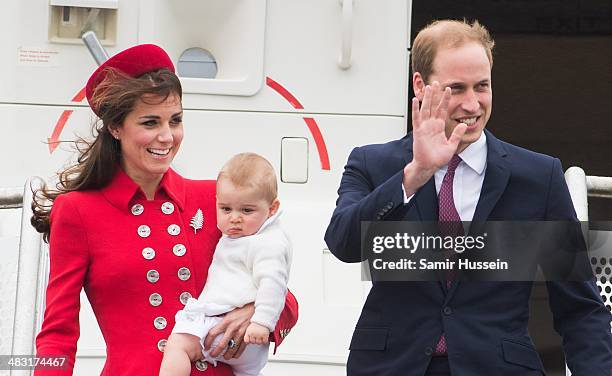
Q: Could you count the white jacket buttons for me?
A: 13